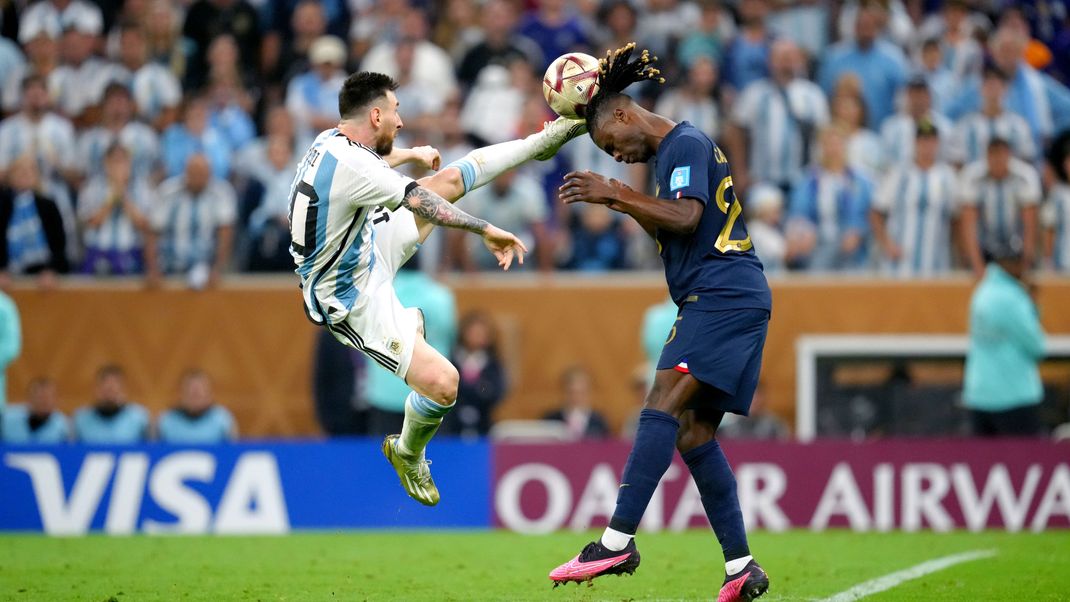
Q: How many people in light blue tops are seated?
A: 3